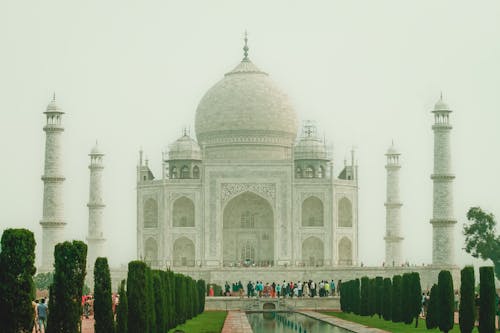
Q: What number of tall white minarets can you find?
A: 4